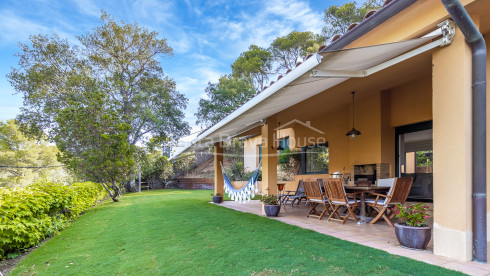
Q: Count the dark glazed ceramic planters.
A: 3